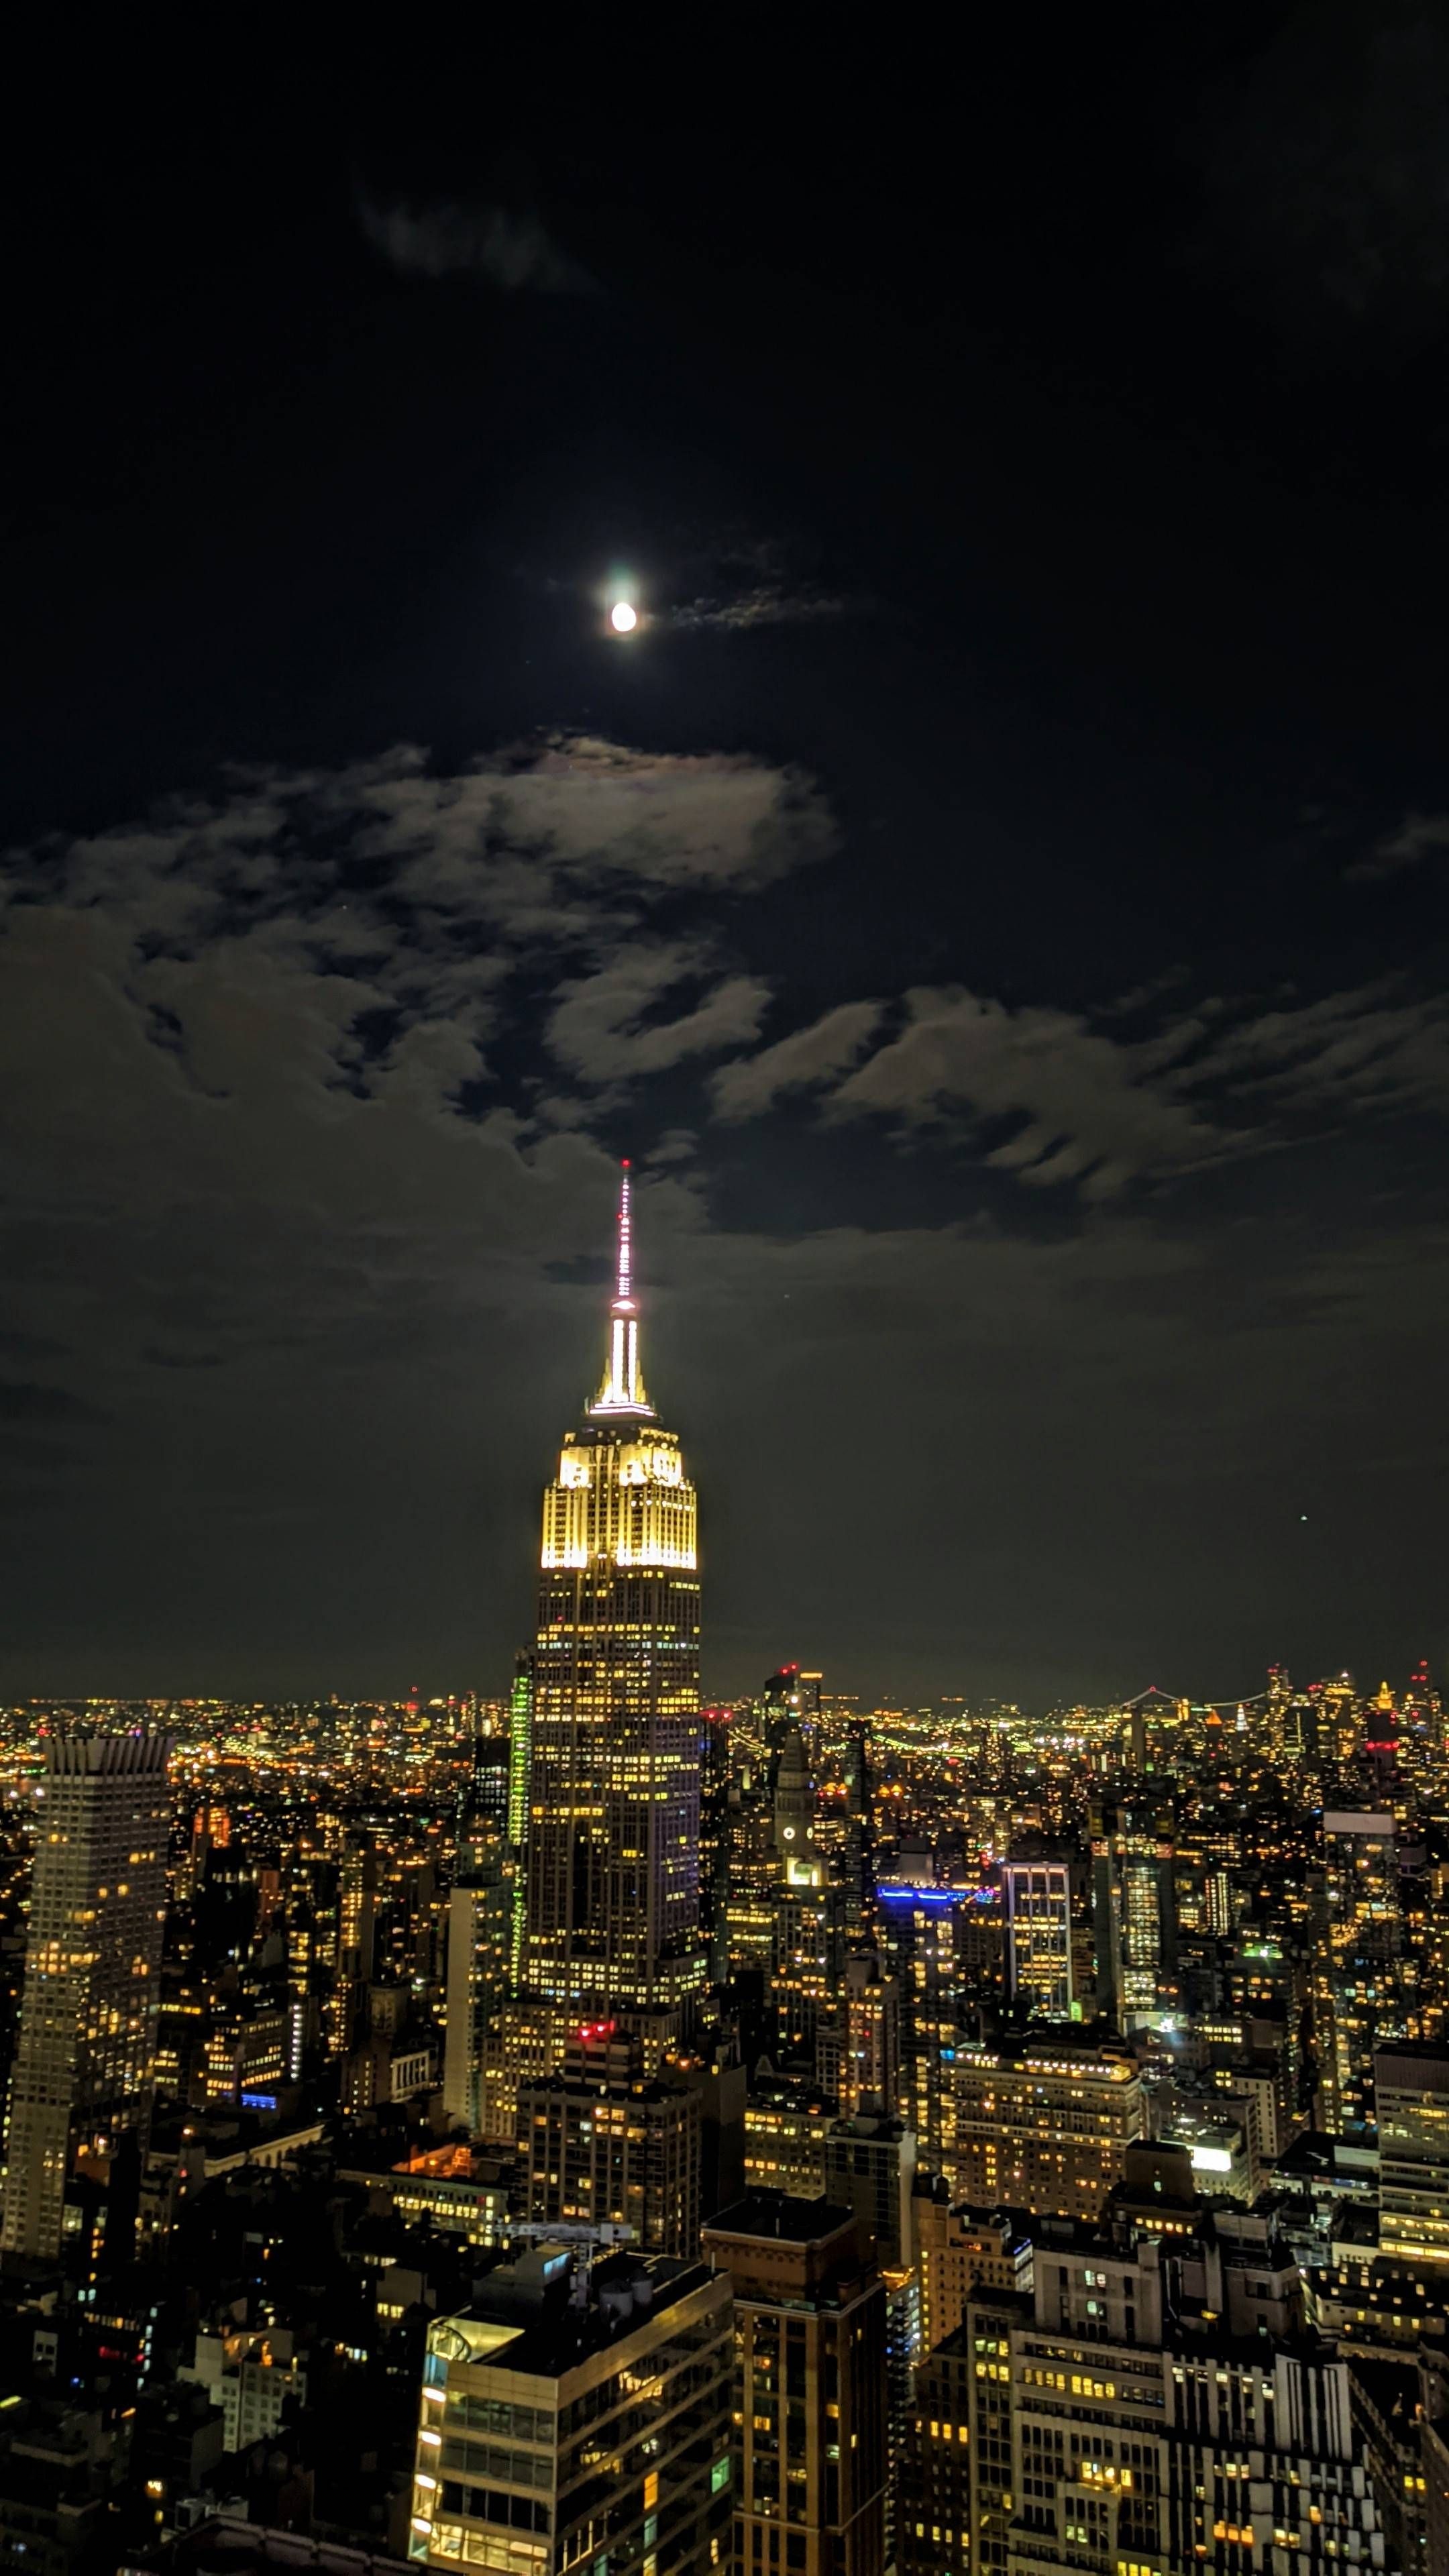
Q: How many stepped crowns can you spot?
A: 1